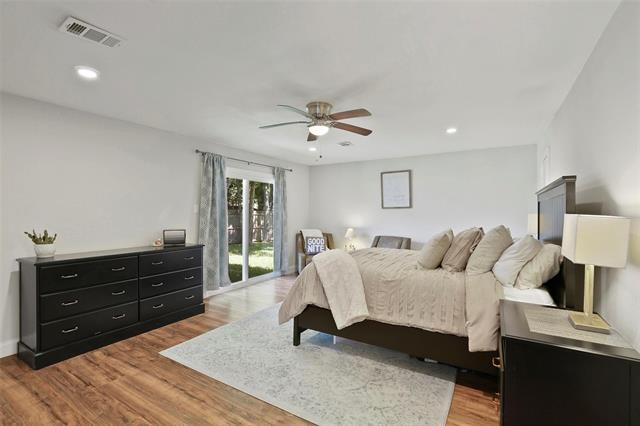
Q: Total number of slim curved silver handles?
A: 12